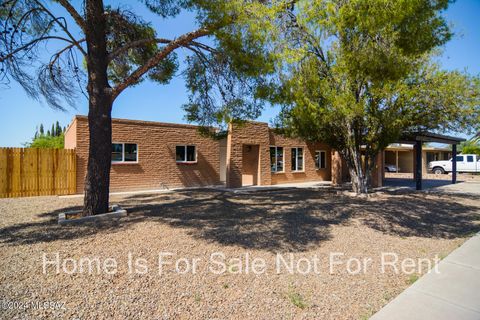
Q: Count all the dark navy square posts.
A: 2